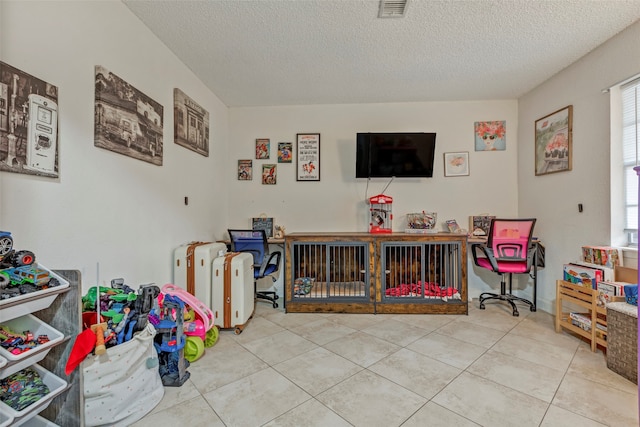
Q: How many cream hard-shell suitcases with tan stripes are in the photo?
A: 2